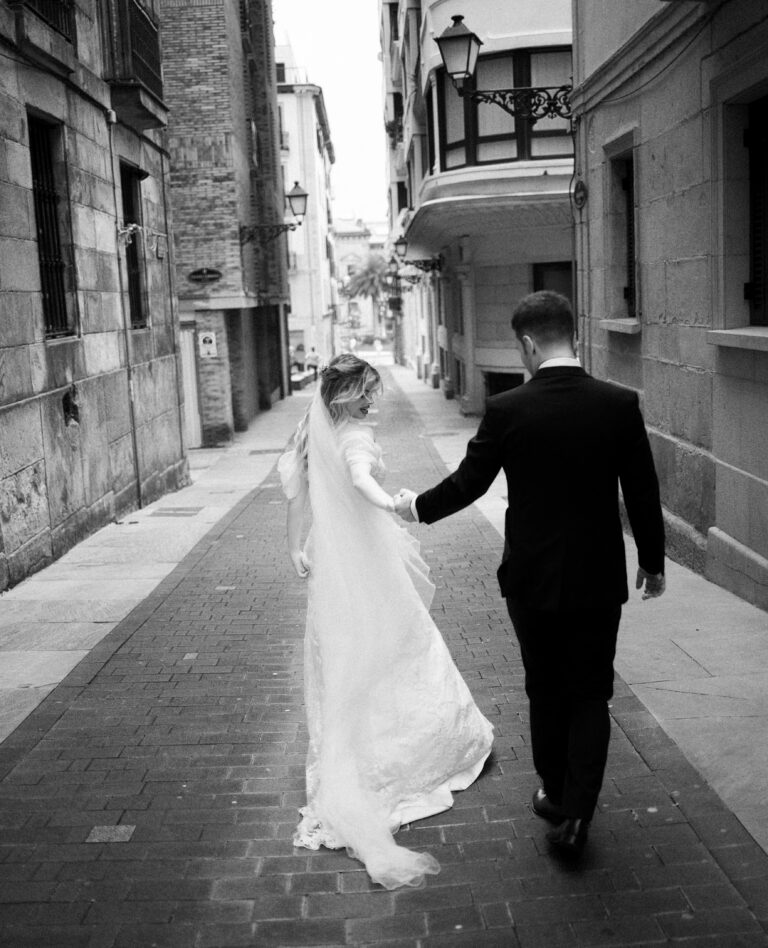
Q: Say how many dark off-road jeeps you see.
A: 0